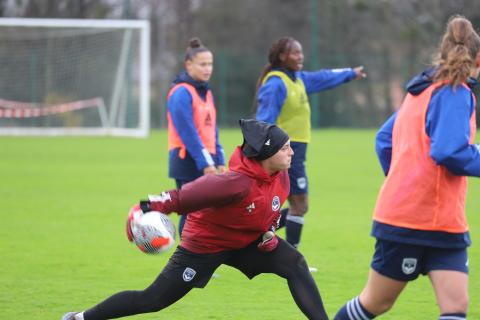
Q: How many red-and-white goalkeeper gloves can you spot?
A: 2